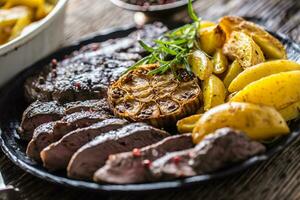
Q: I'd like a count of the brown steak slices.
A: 6